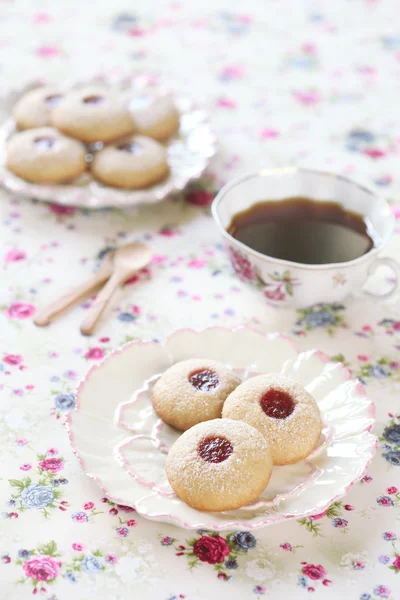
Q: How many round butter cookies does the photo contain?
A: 8